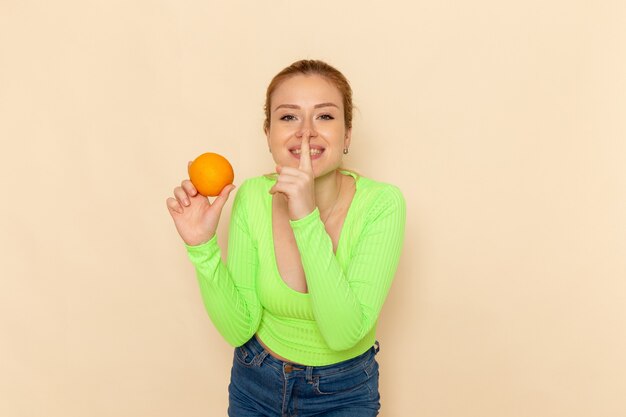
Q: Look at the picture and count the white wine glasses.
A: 0